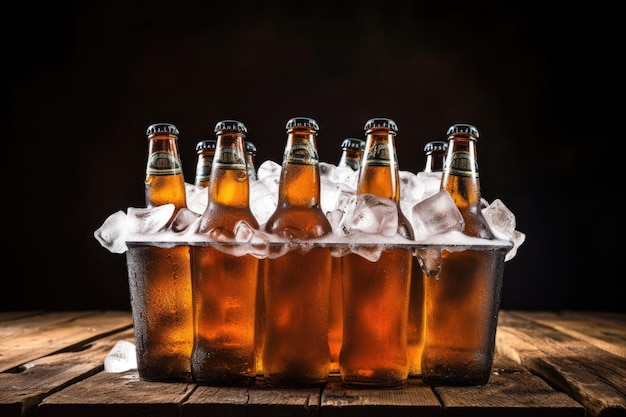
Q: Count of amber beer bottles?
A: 9